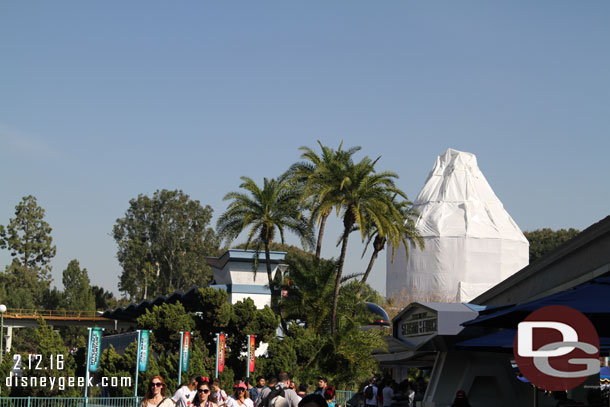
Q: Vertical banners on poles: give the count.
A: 5